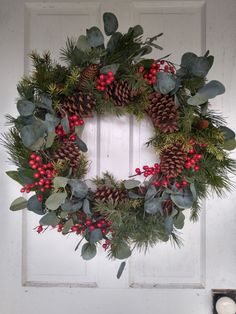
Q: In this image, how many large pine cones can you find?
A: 6